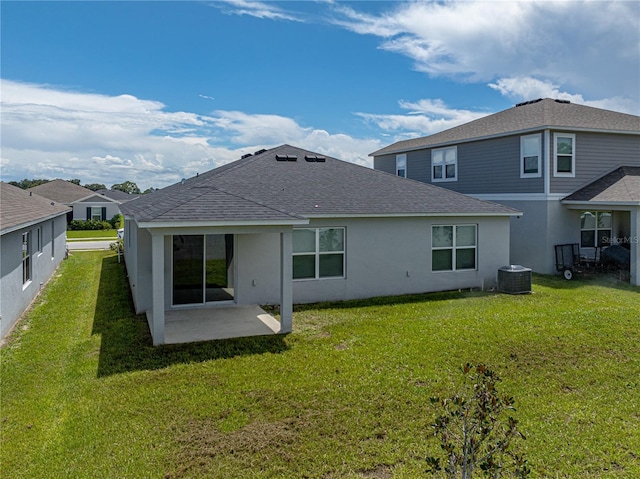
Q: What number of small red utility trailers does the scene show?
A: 0